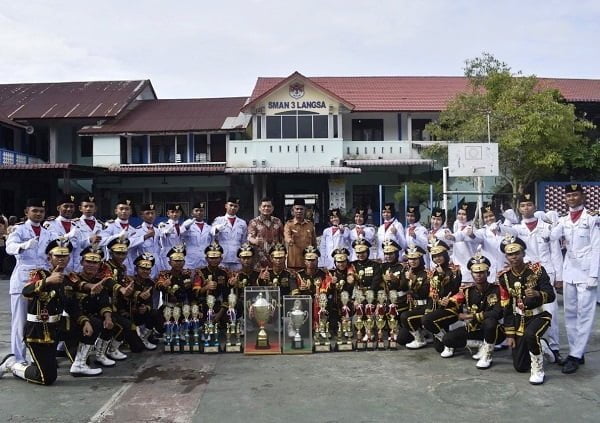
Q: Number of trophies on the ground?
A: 14